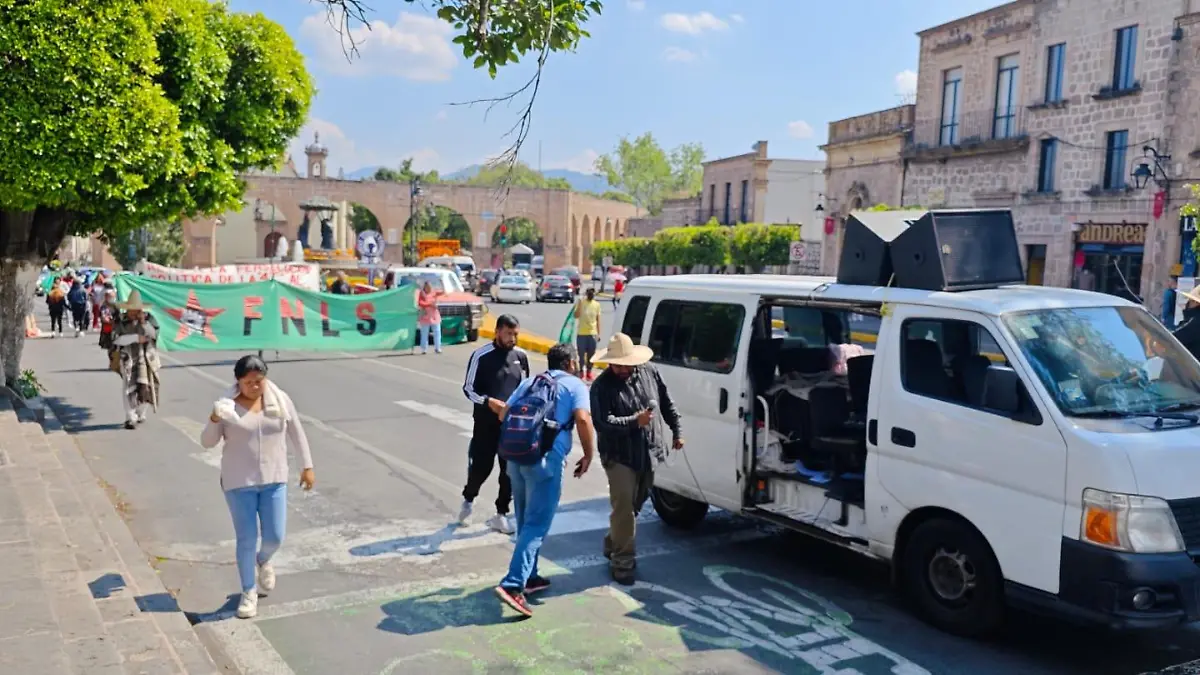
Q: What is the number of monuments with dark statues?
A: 1